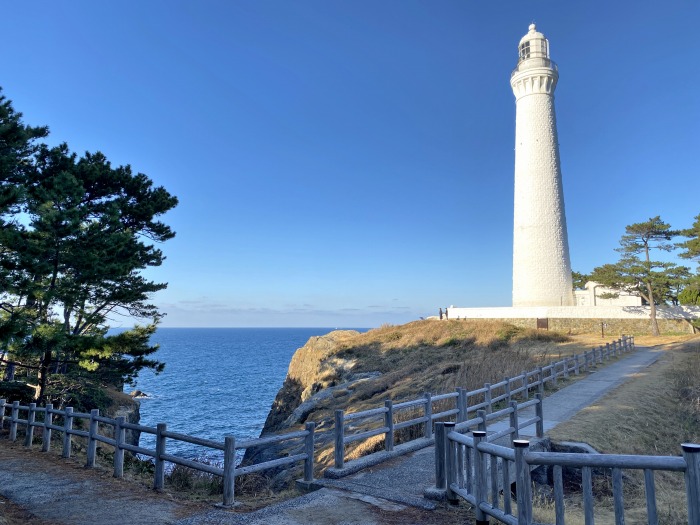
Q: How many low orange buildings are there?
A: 0